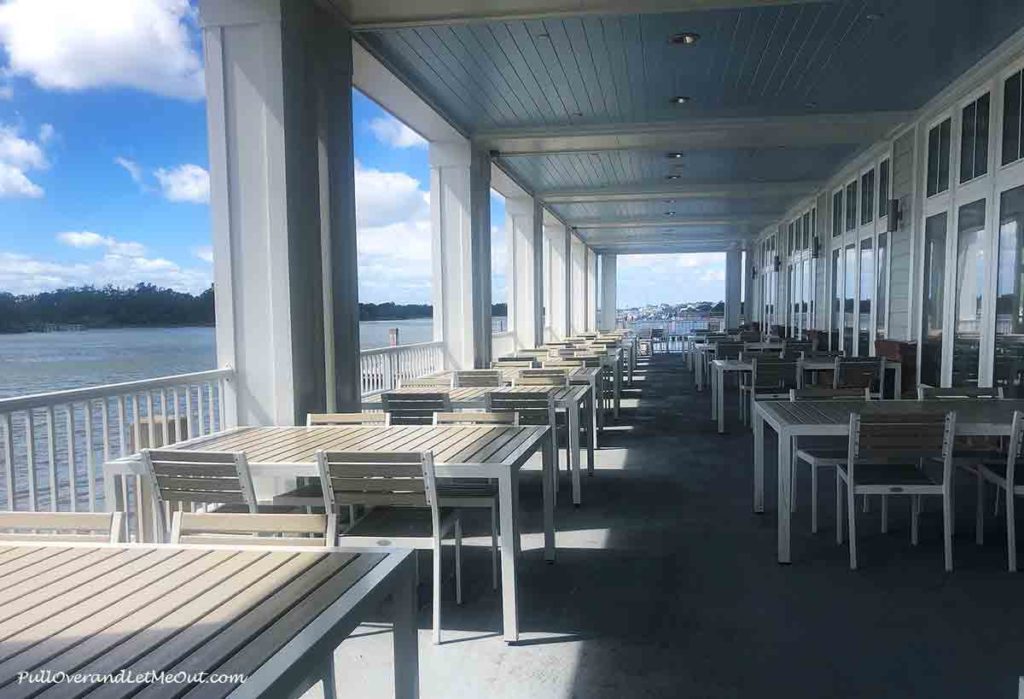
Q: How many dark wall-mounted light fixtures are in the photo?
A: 4